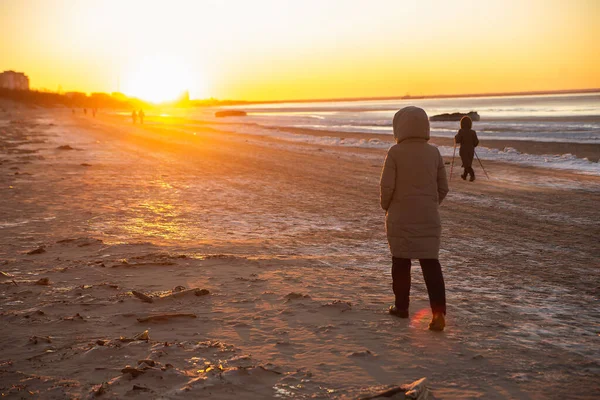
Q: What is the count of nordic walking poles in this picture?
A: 2